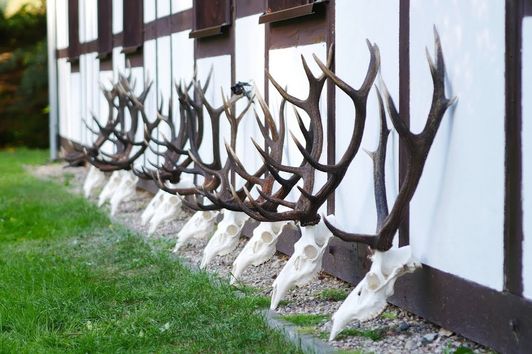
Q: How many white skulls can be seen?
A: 10